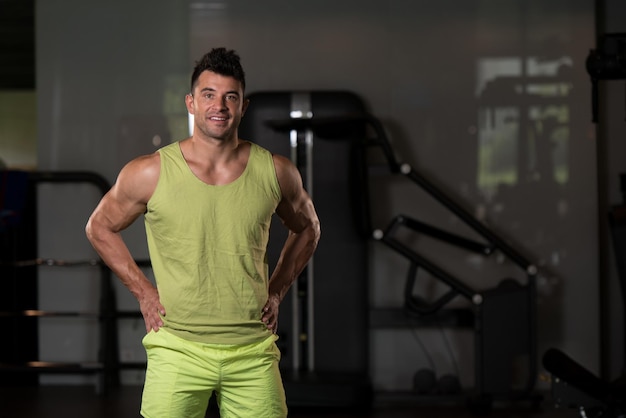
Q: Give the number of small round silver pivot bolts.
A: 4